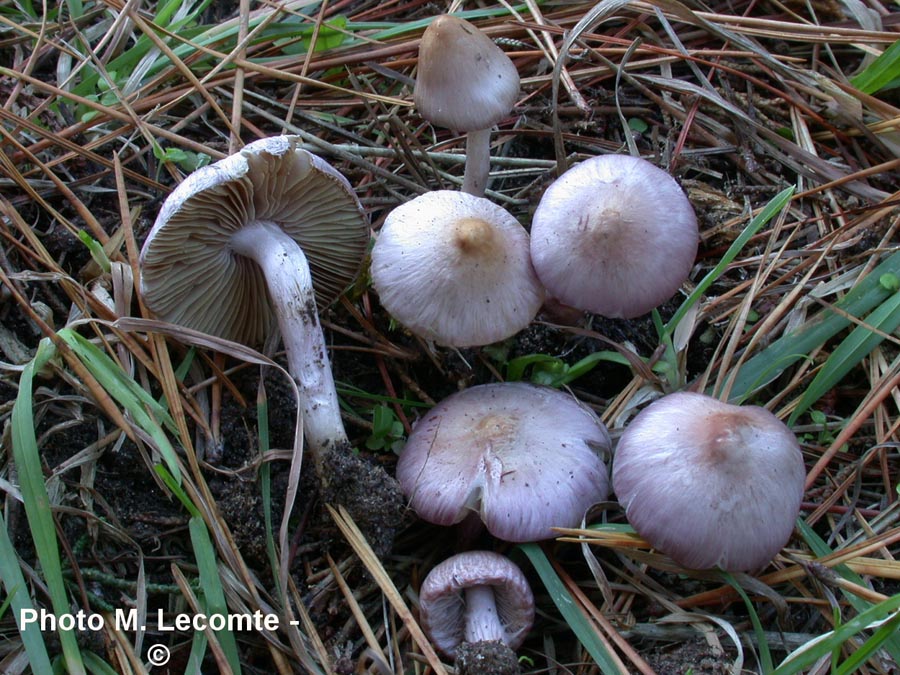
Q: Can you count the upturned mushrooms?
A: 2